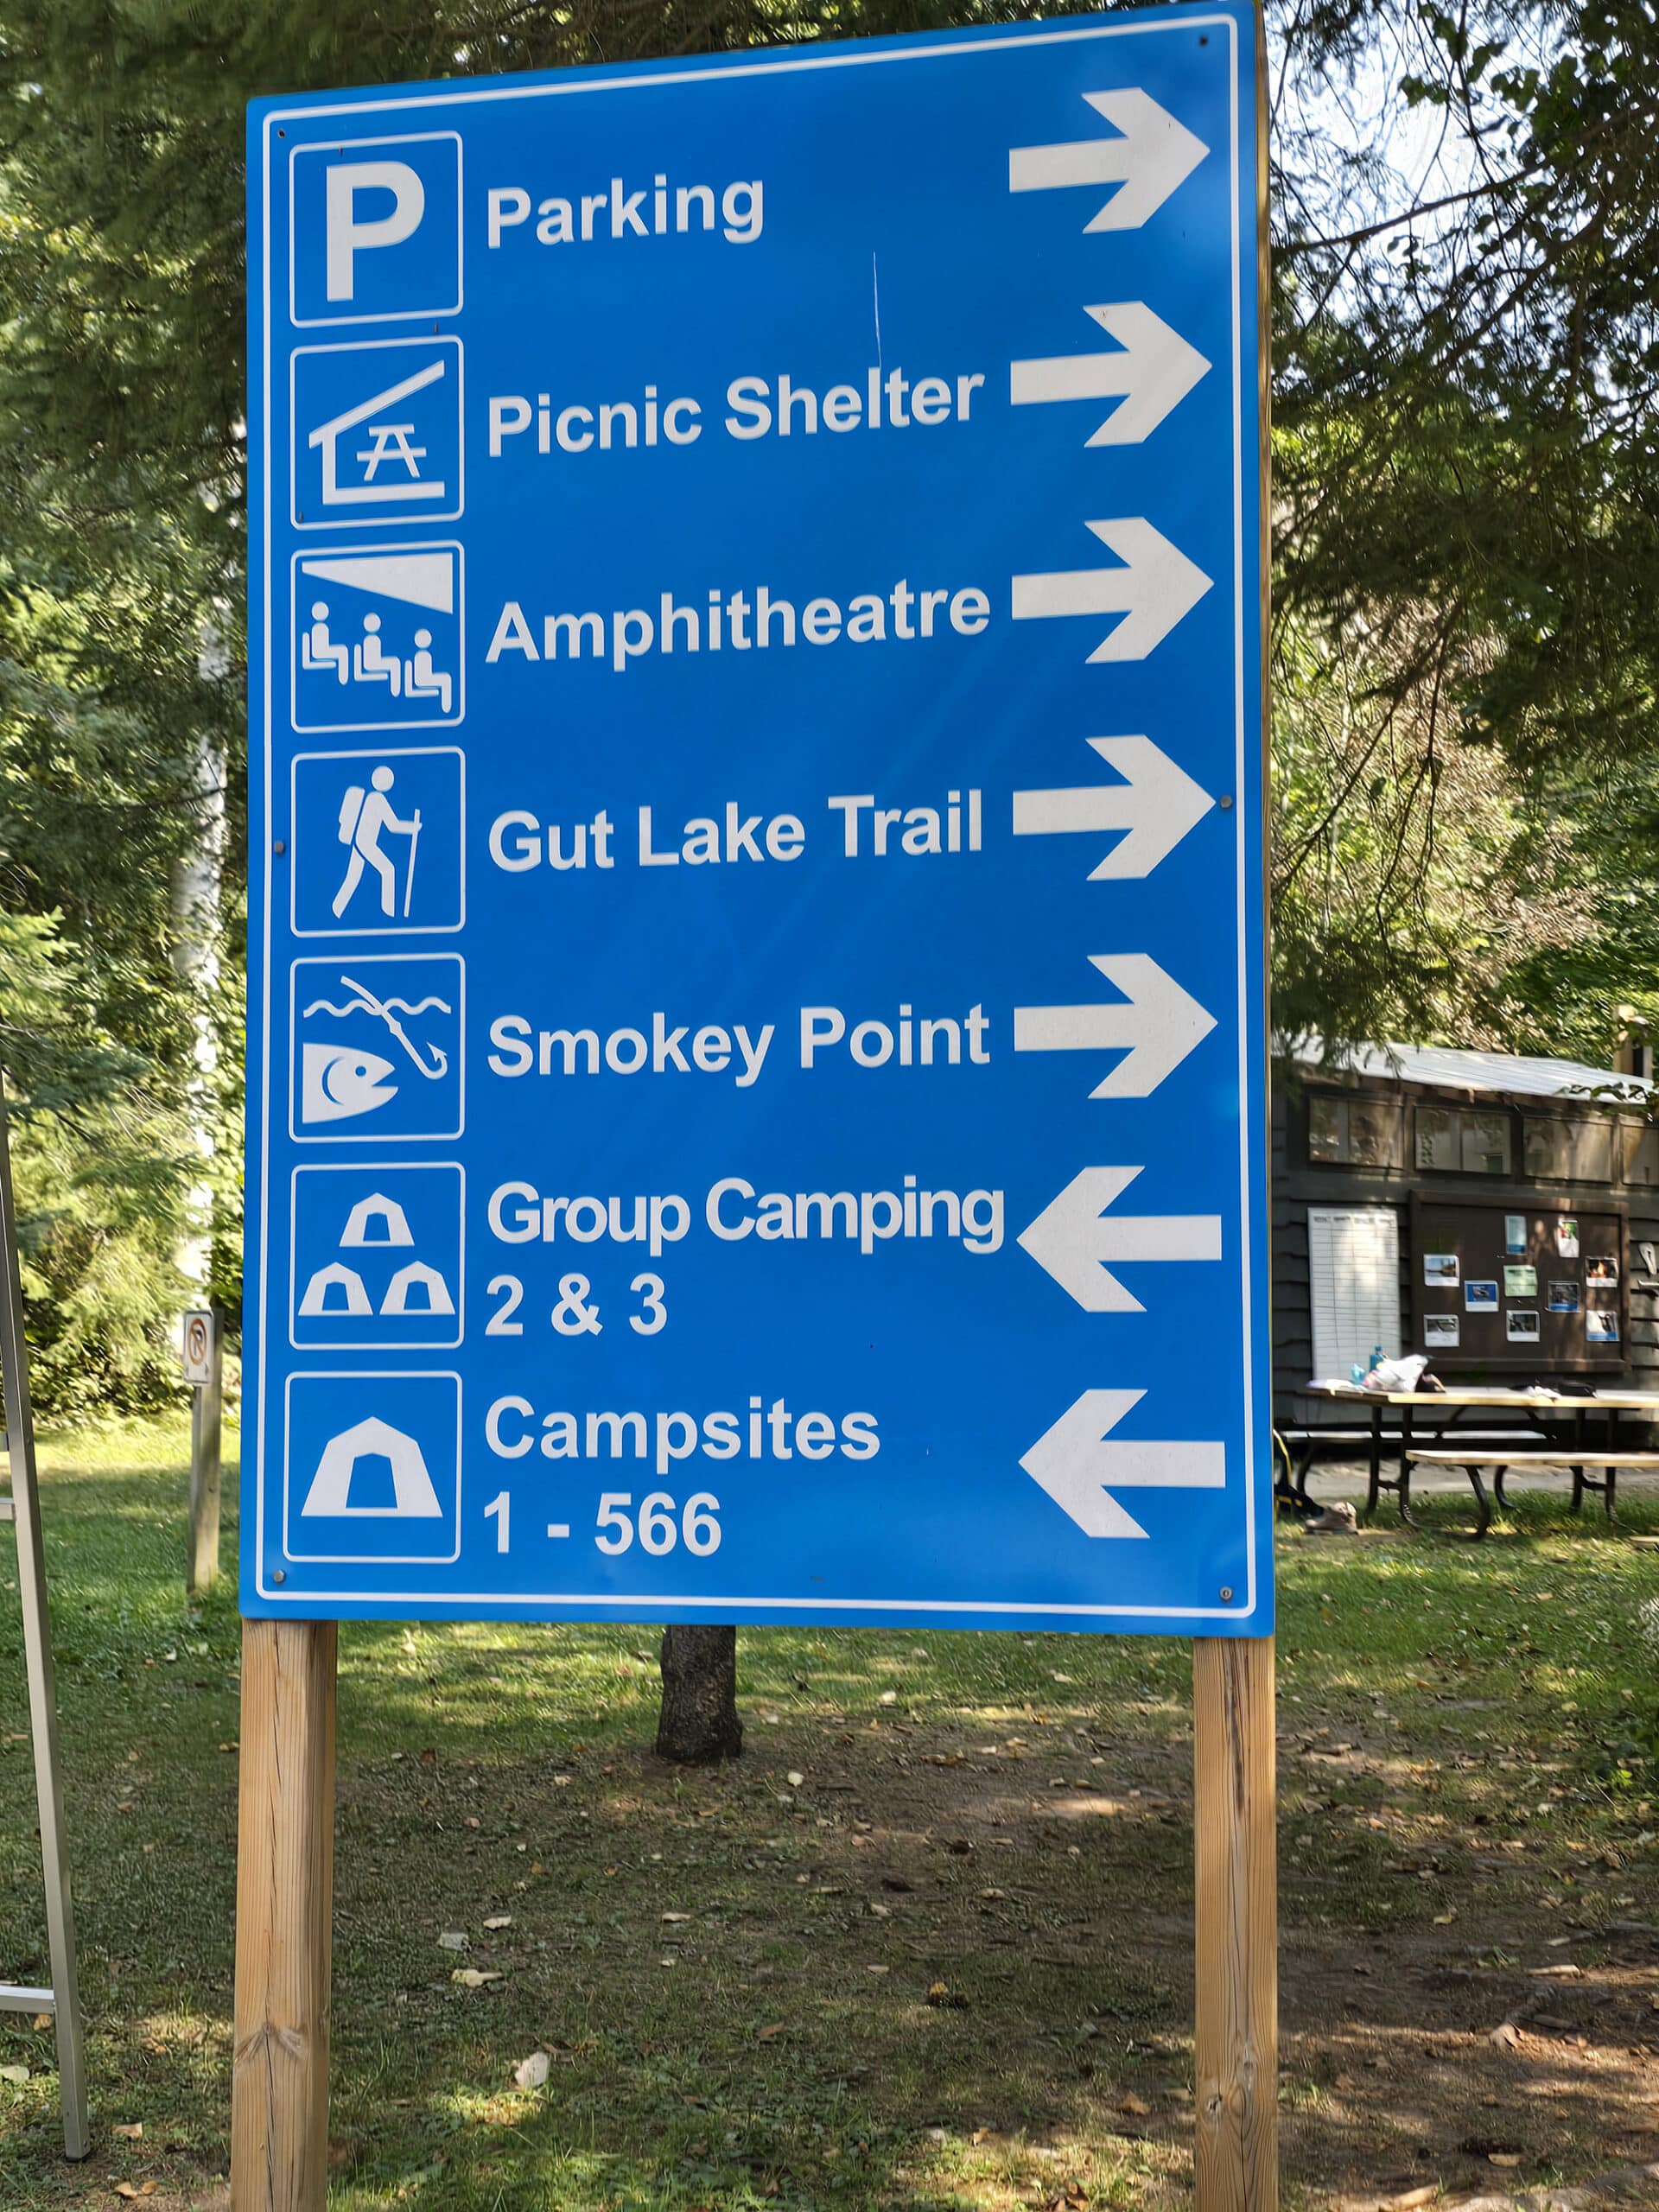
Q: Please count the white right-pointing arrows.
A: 5